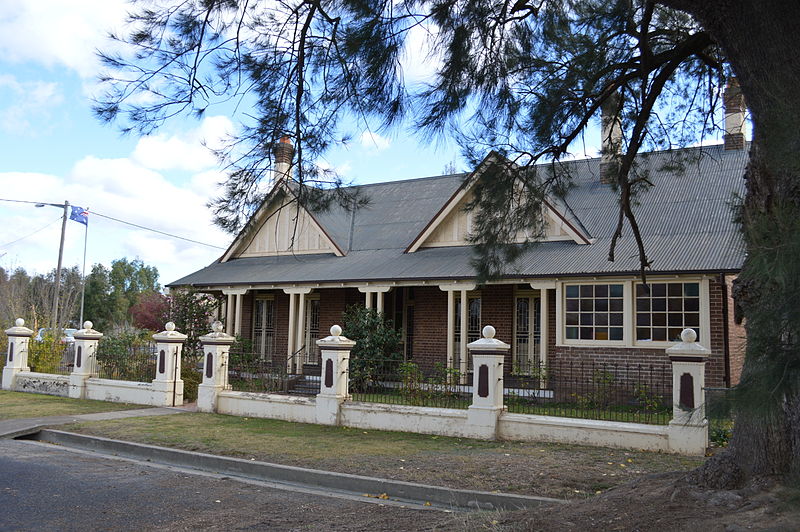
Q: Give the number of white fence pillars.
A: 7